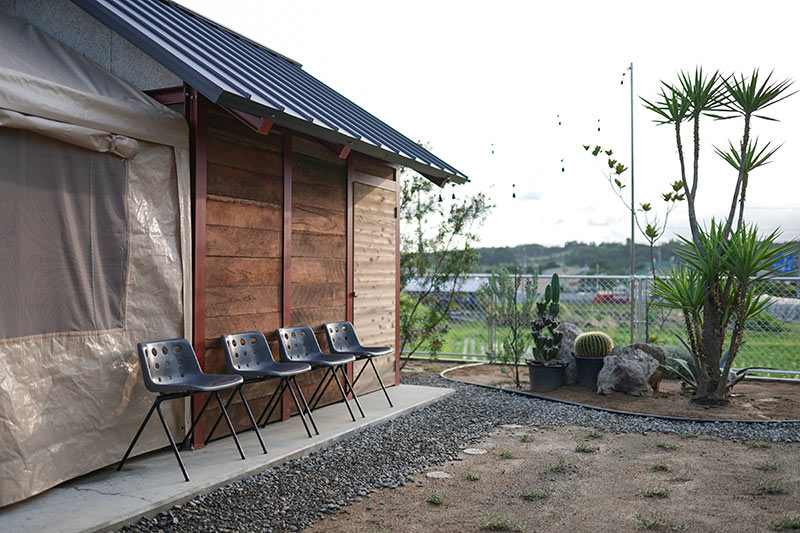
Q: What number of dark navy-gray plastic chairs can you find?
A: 4